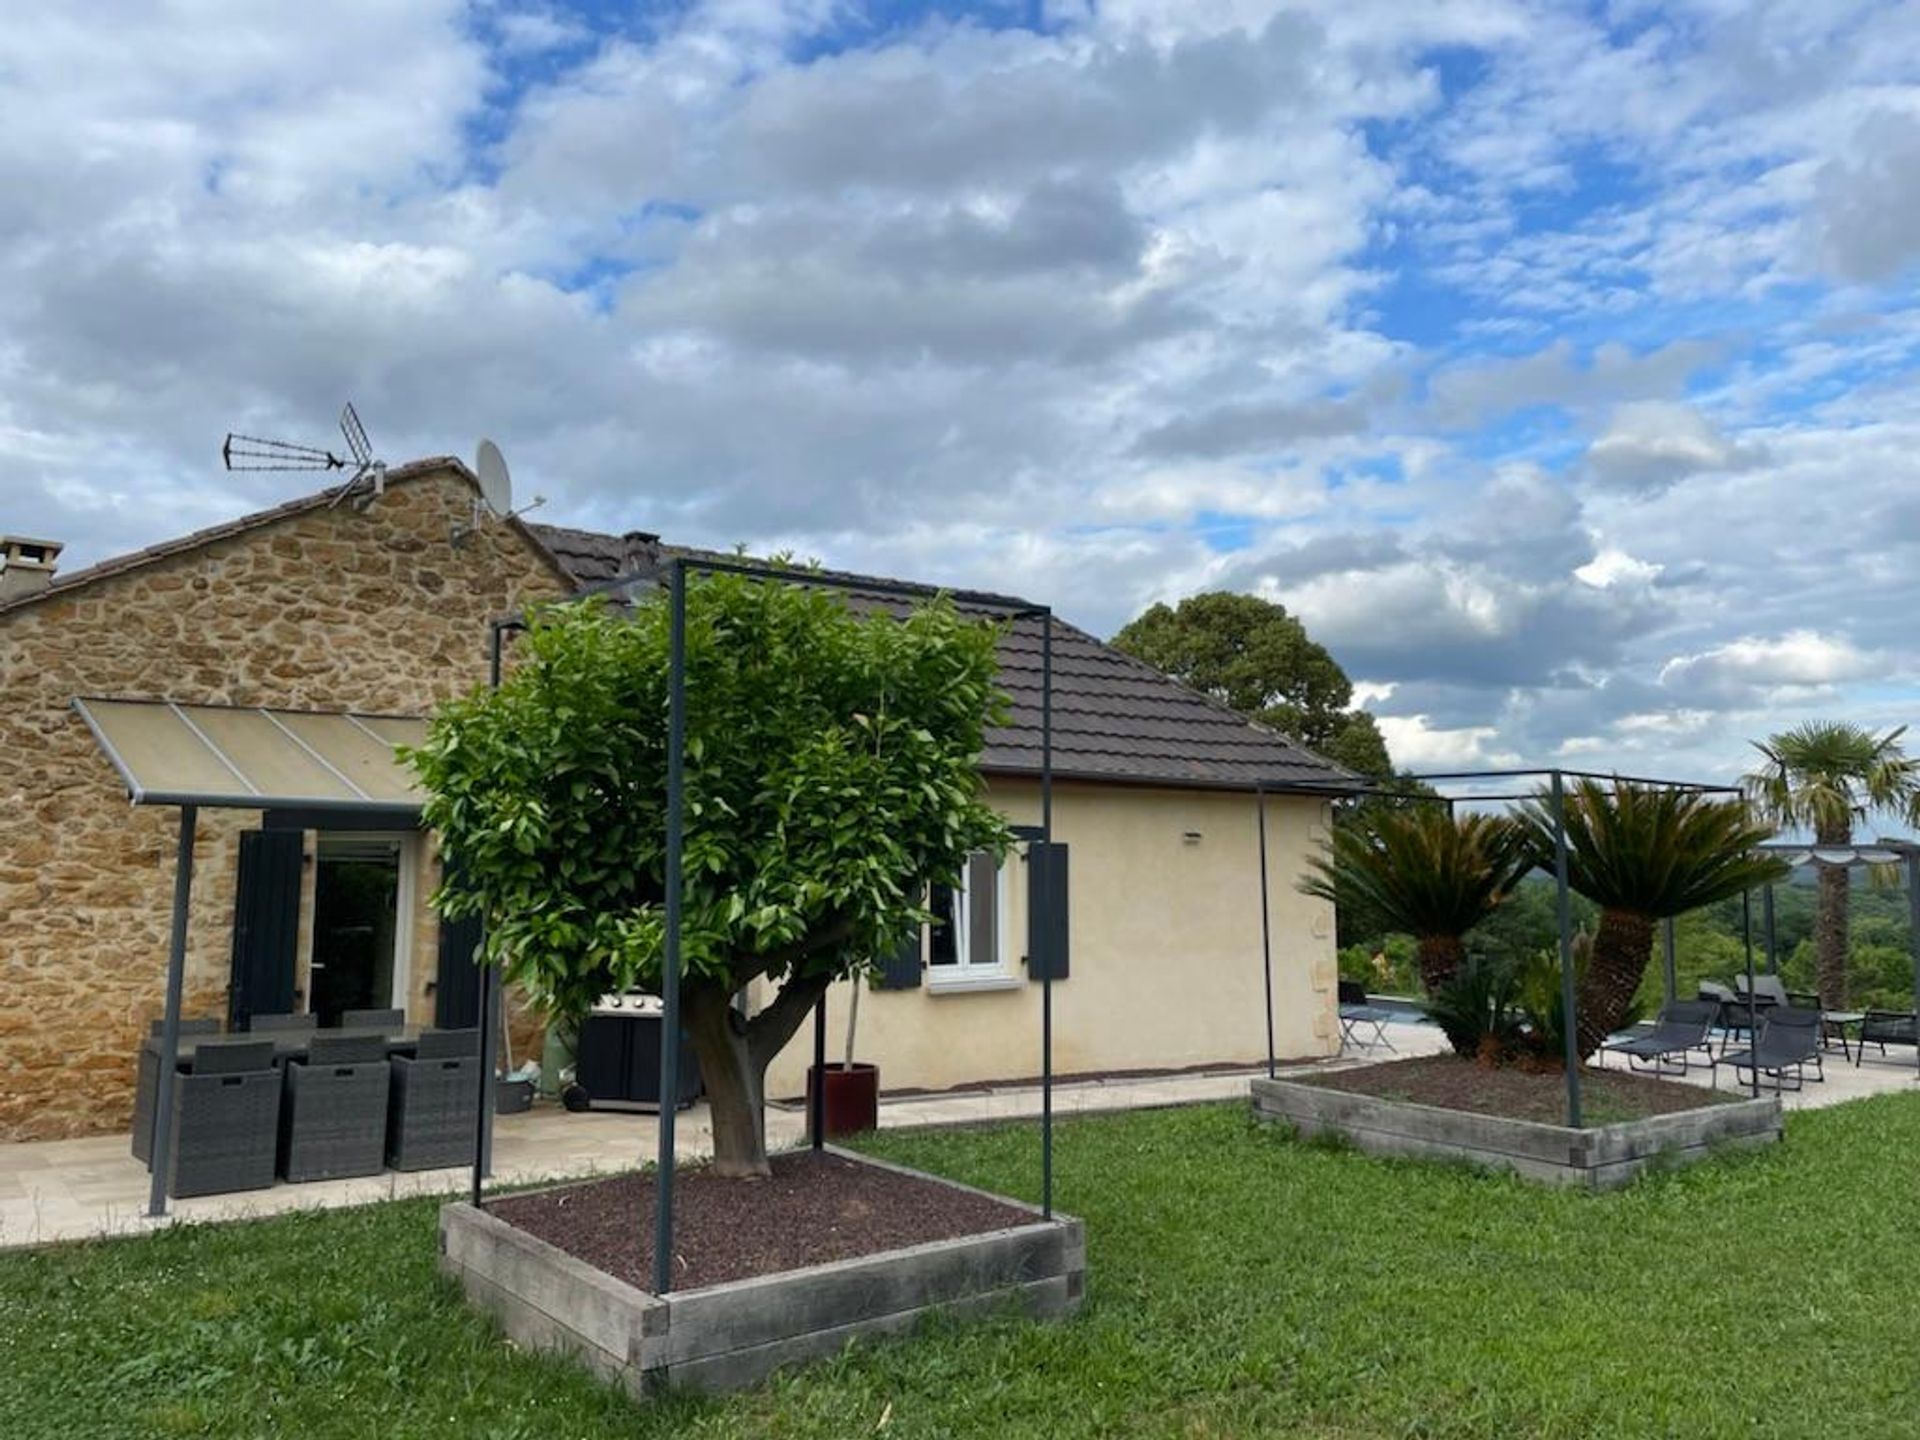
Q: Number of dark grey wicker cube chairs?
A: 6